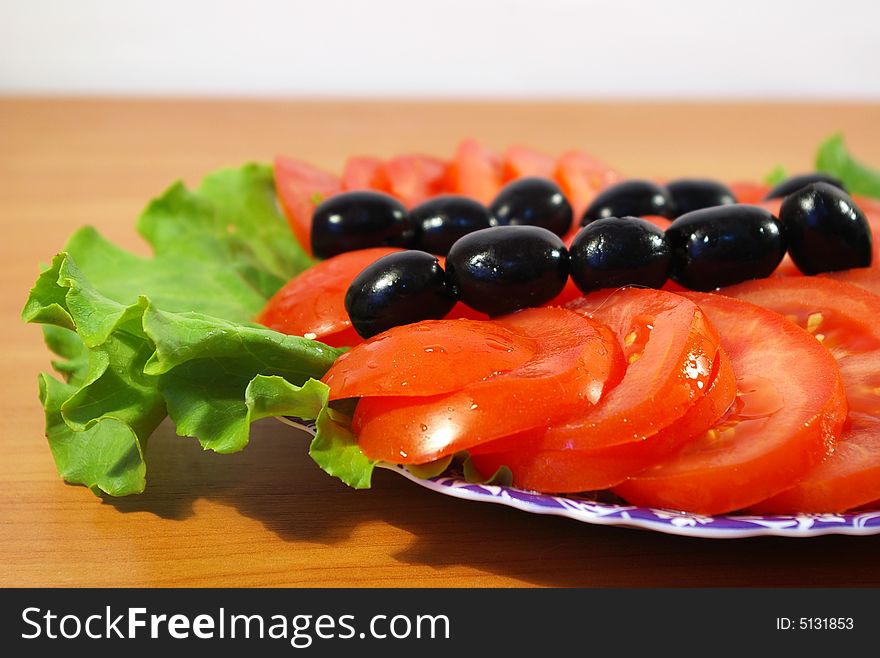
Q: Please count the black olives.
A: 11